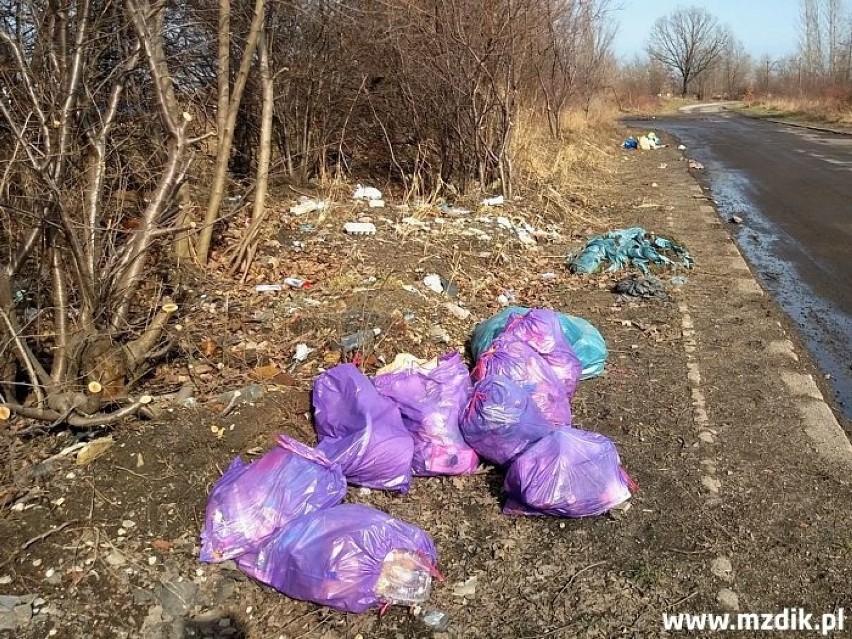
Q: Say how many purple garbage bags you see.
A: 8